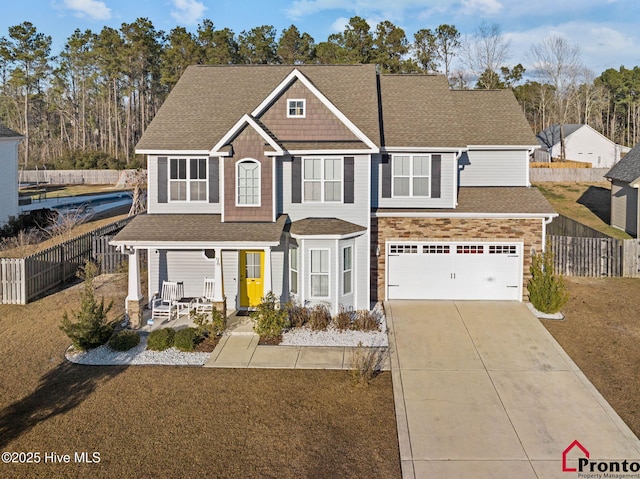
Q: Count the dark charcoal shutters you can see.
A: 6